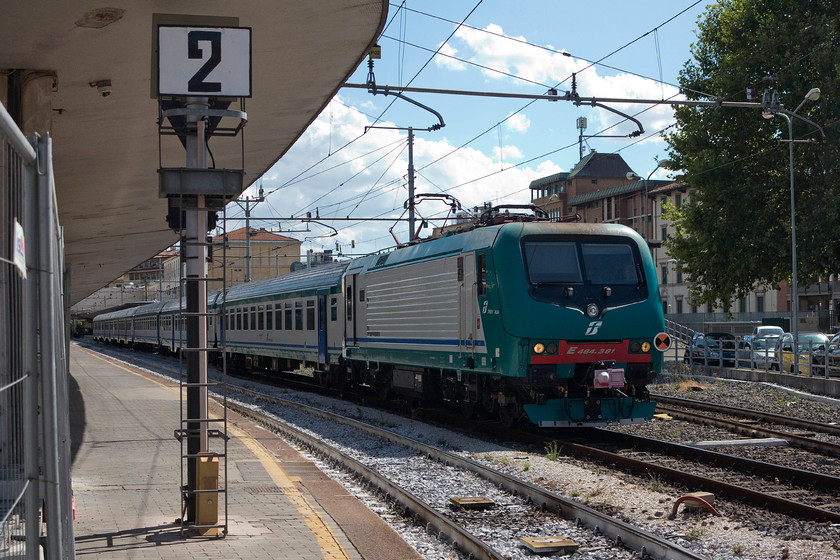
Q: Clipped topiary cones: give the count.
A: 0